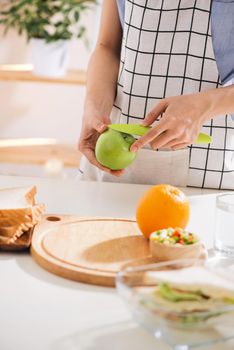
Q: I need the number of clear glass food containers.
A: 1